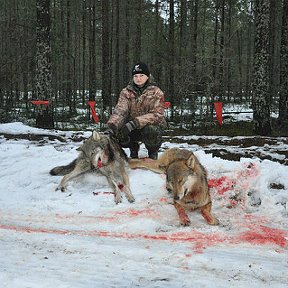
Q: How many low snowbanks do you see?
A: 1